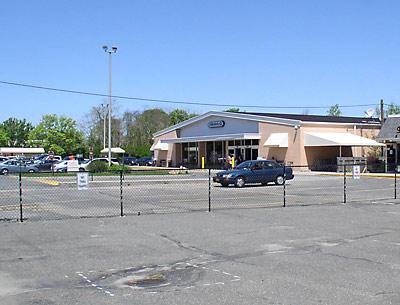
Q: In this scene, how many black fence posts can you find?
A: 6